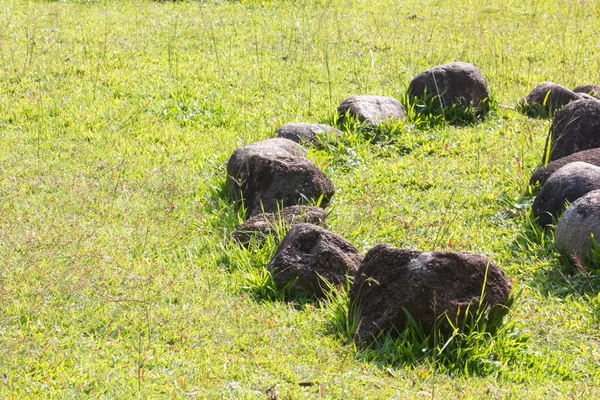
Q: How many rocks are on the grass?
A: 13